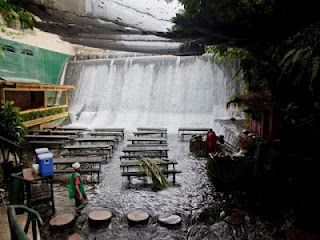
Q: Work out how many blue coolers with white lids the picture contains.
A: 2